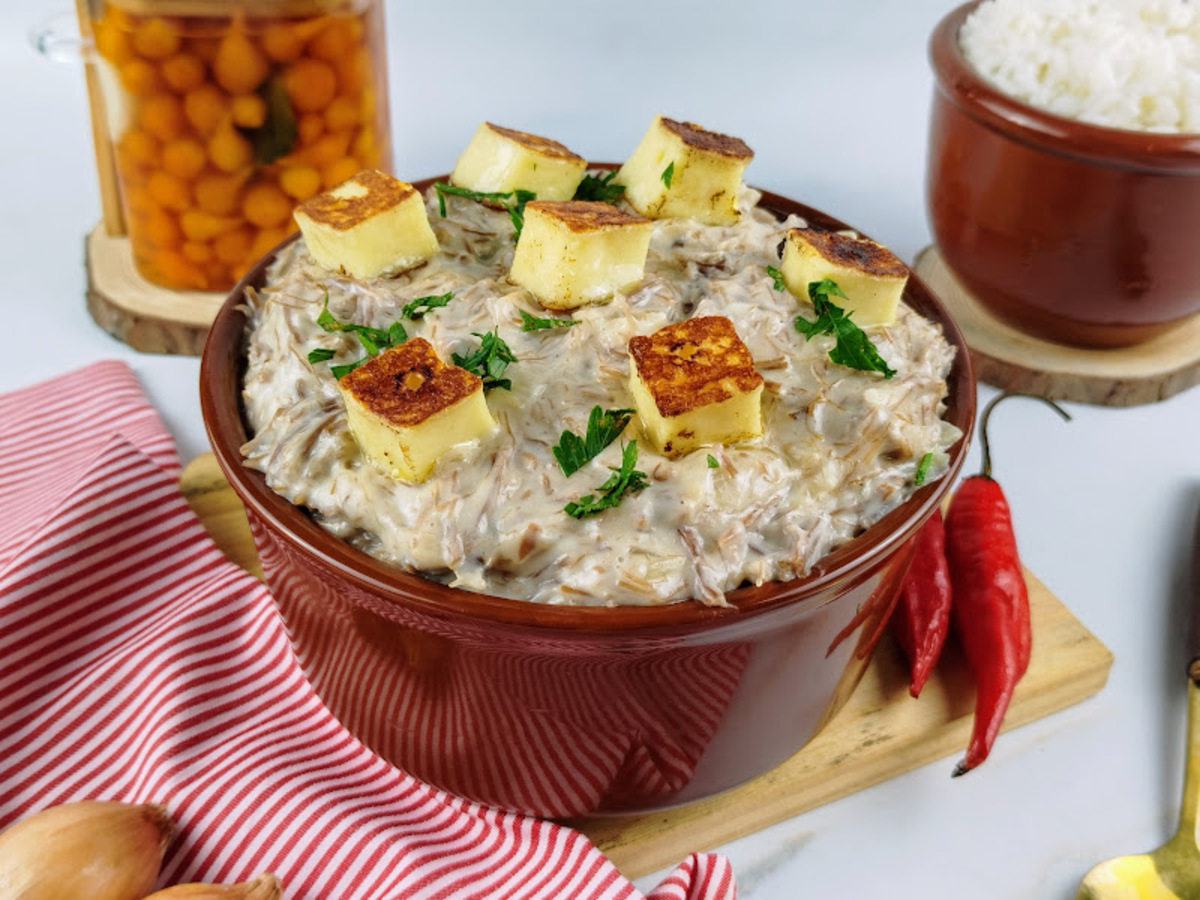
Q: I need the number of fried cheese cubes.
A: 7